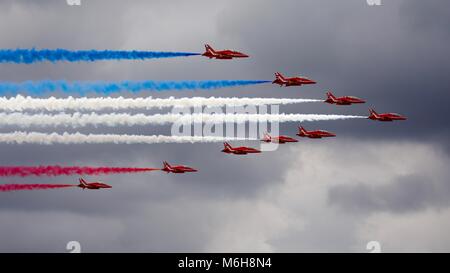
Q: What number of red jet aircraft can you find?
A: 9